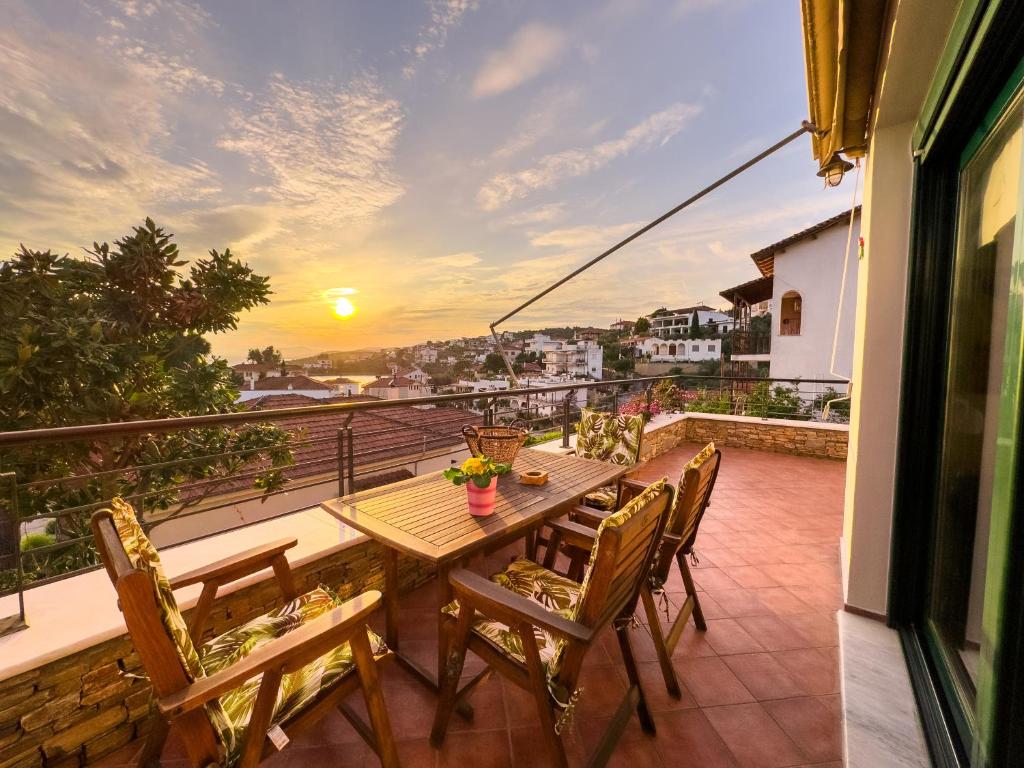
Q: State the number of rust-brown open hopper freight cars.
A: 0